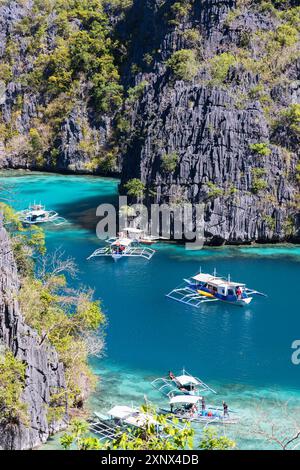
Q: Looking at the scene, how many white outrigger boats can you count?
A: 7